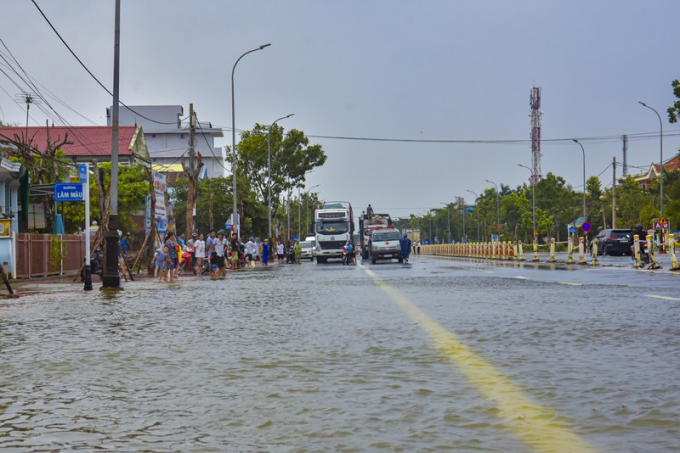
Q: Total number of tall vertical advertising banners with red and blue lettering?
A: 1